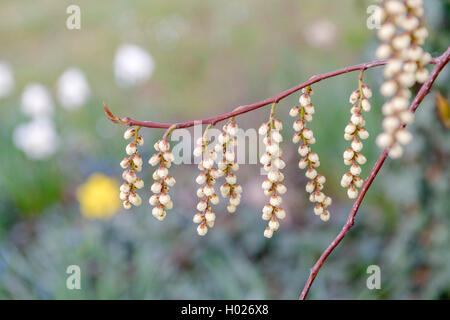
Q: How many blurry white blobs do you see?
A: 5